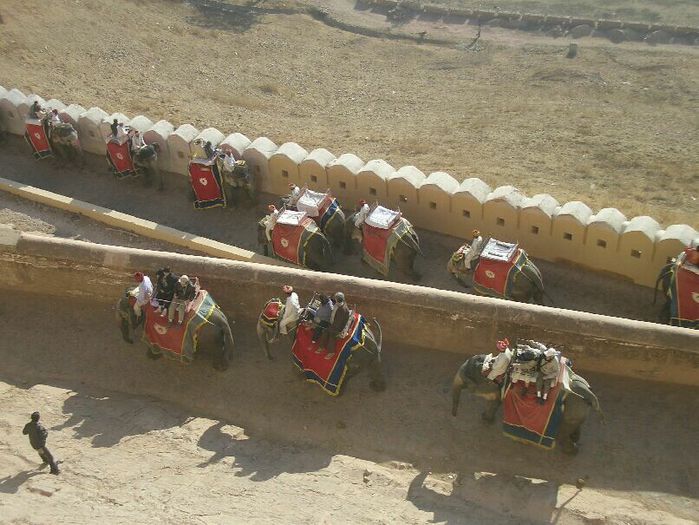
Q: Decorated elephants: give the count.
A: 11